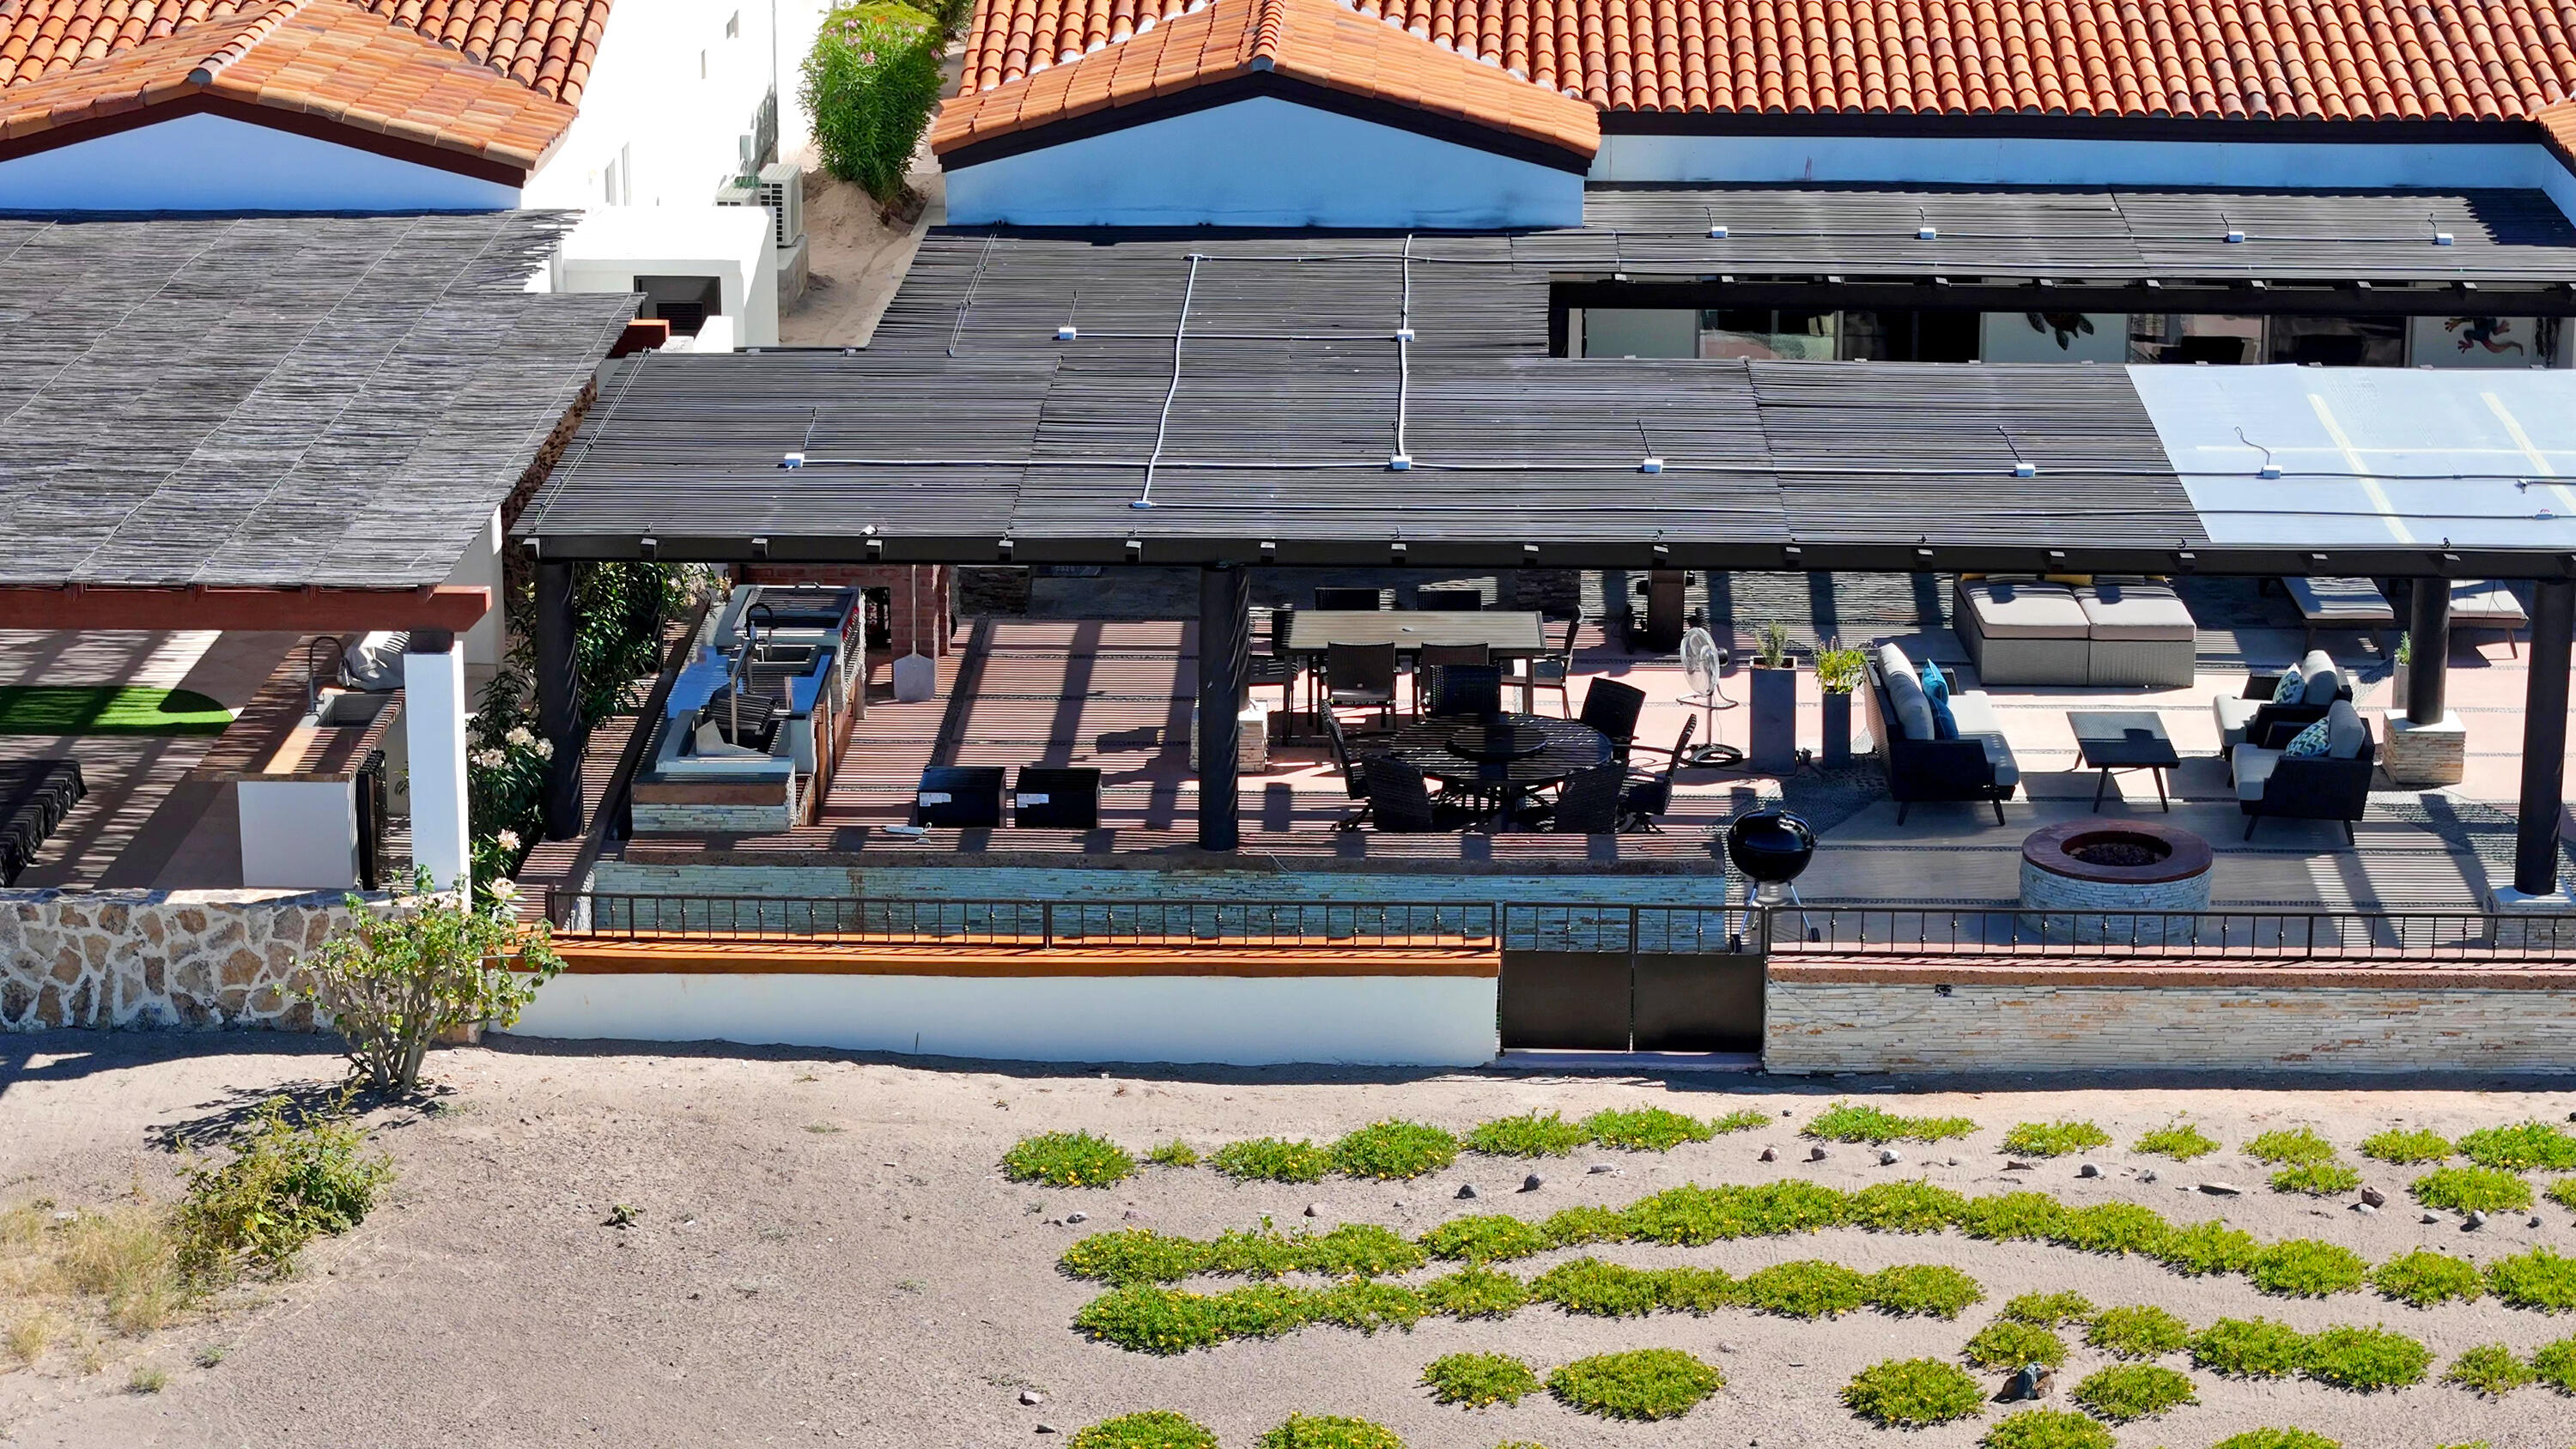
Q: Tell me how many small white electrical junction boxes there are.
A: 11